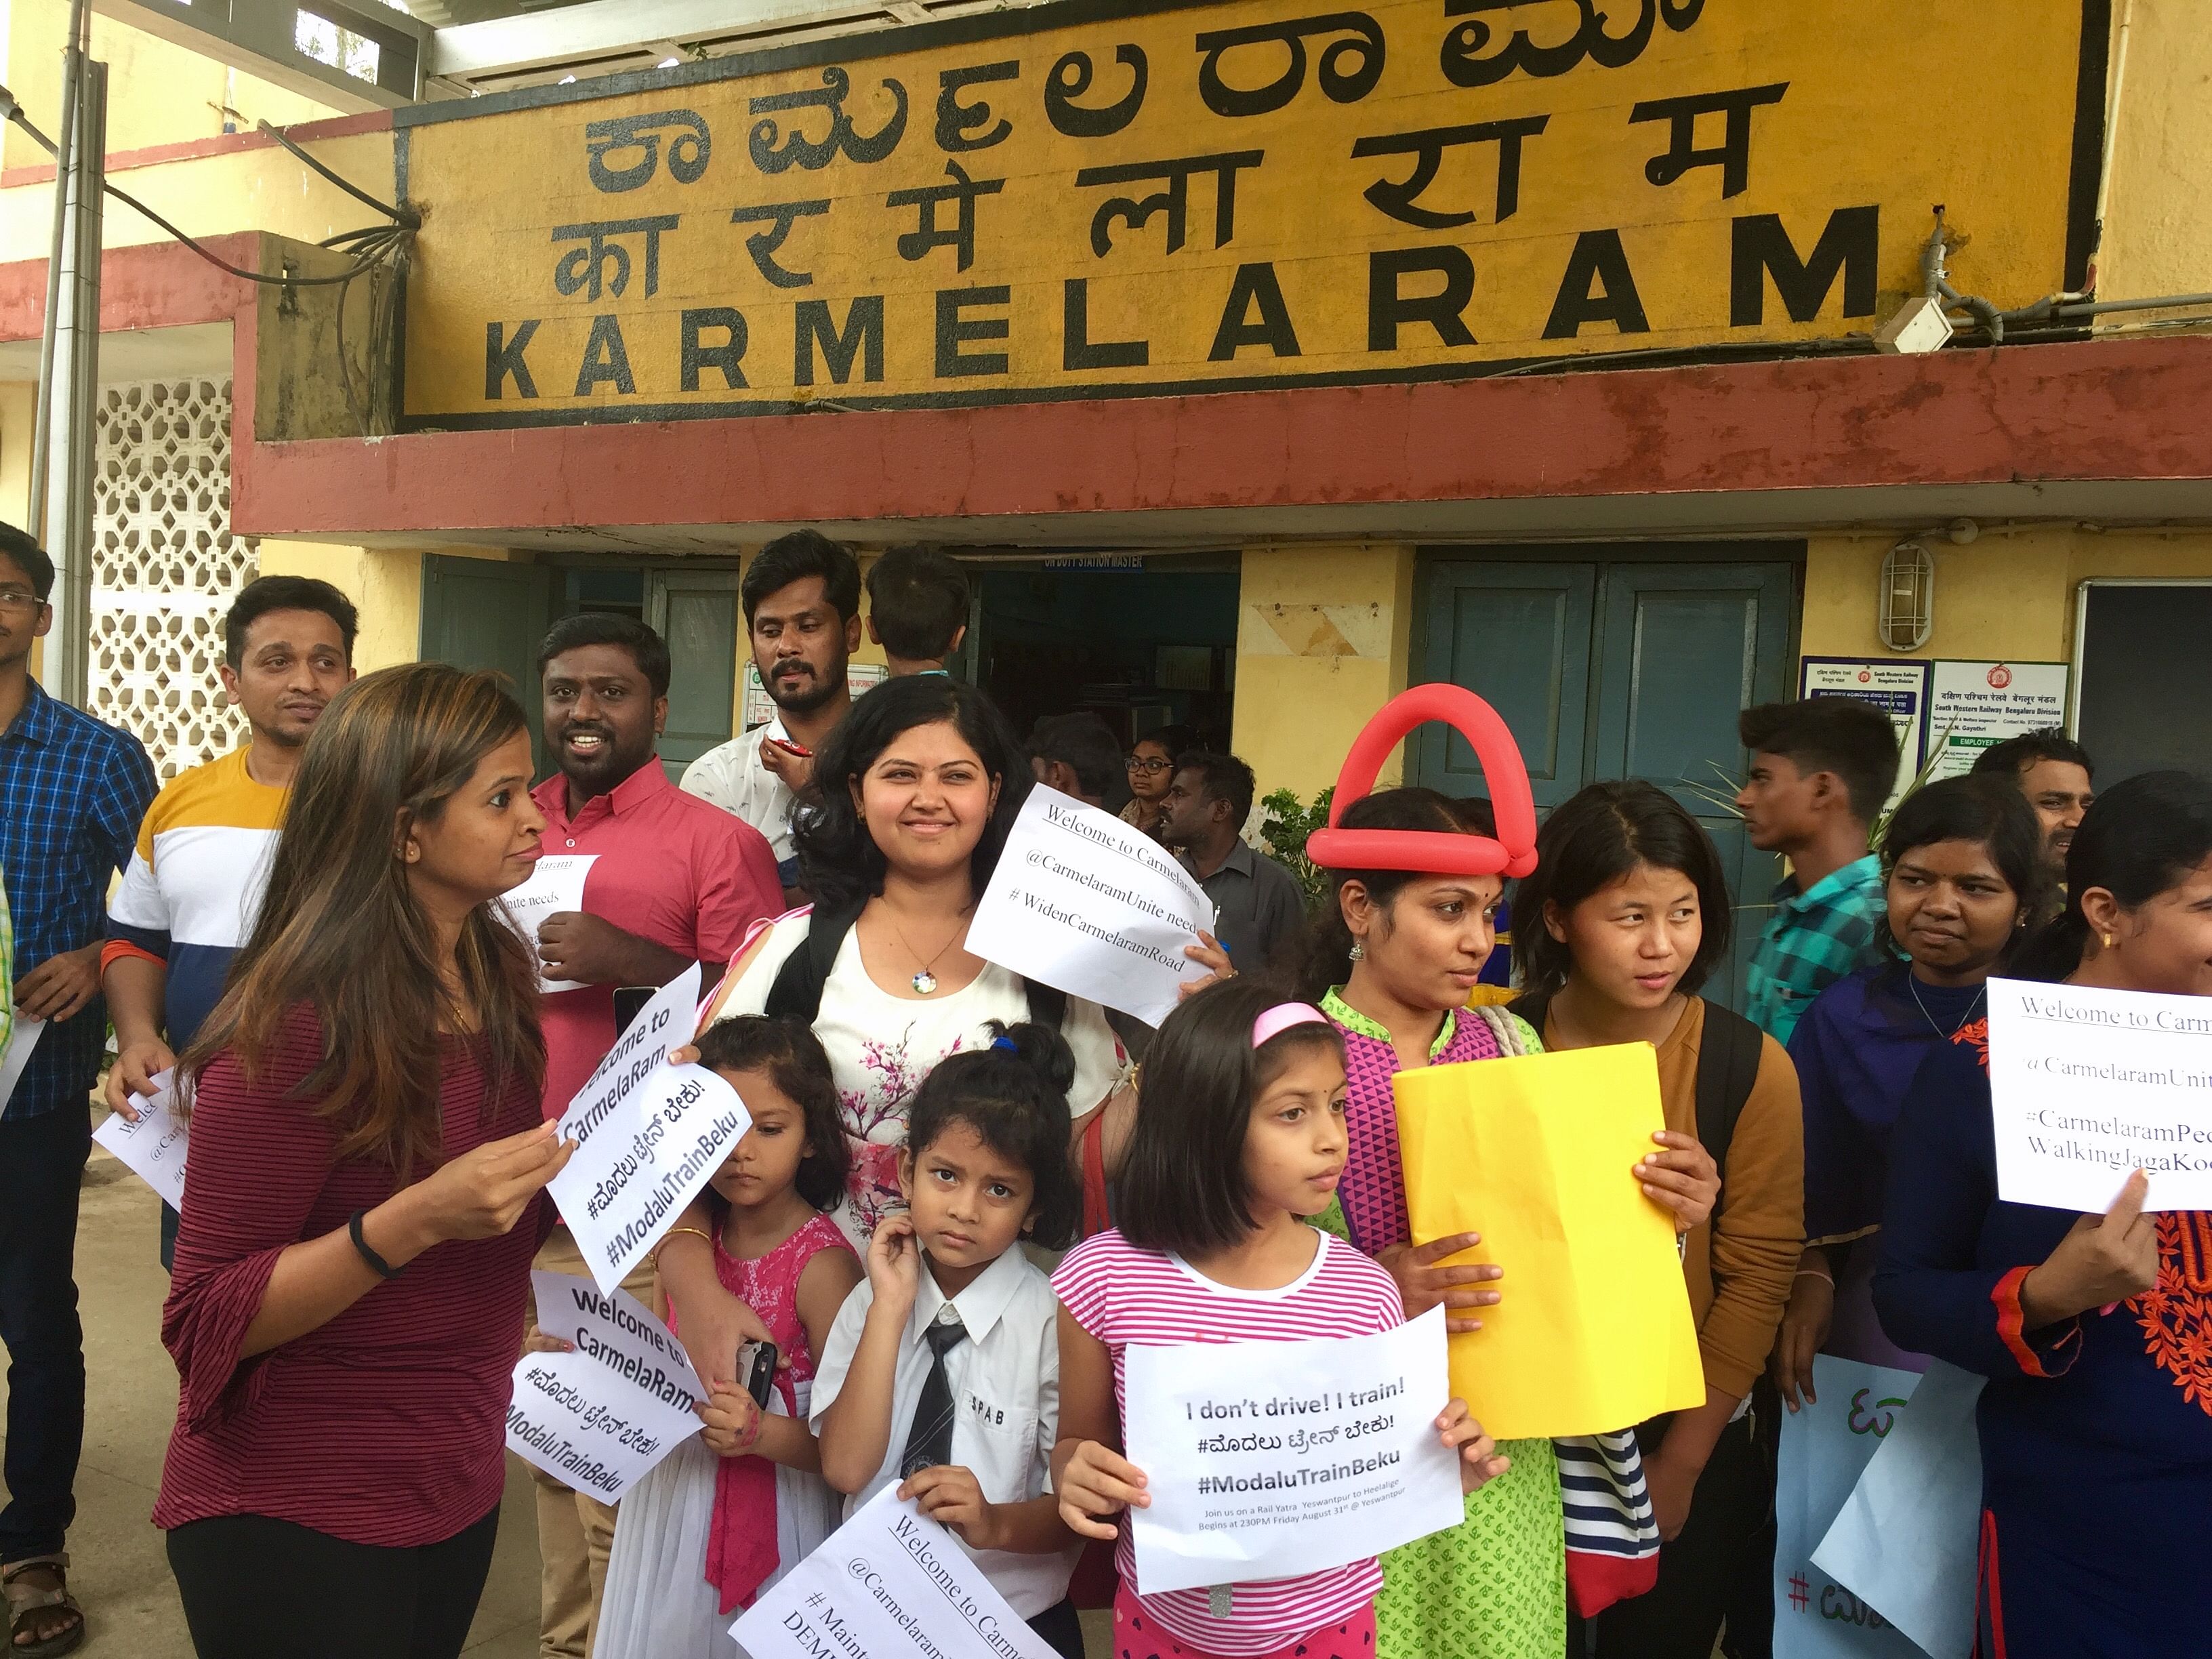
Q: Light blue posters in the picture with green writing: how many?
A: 1